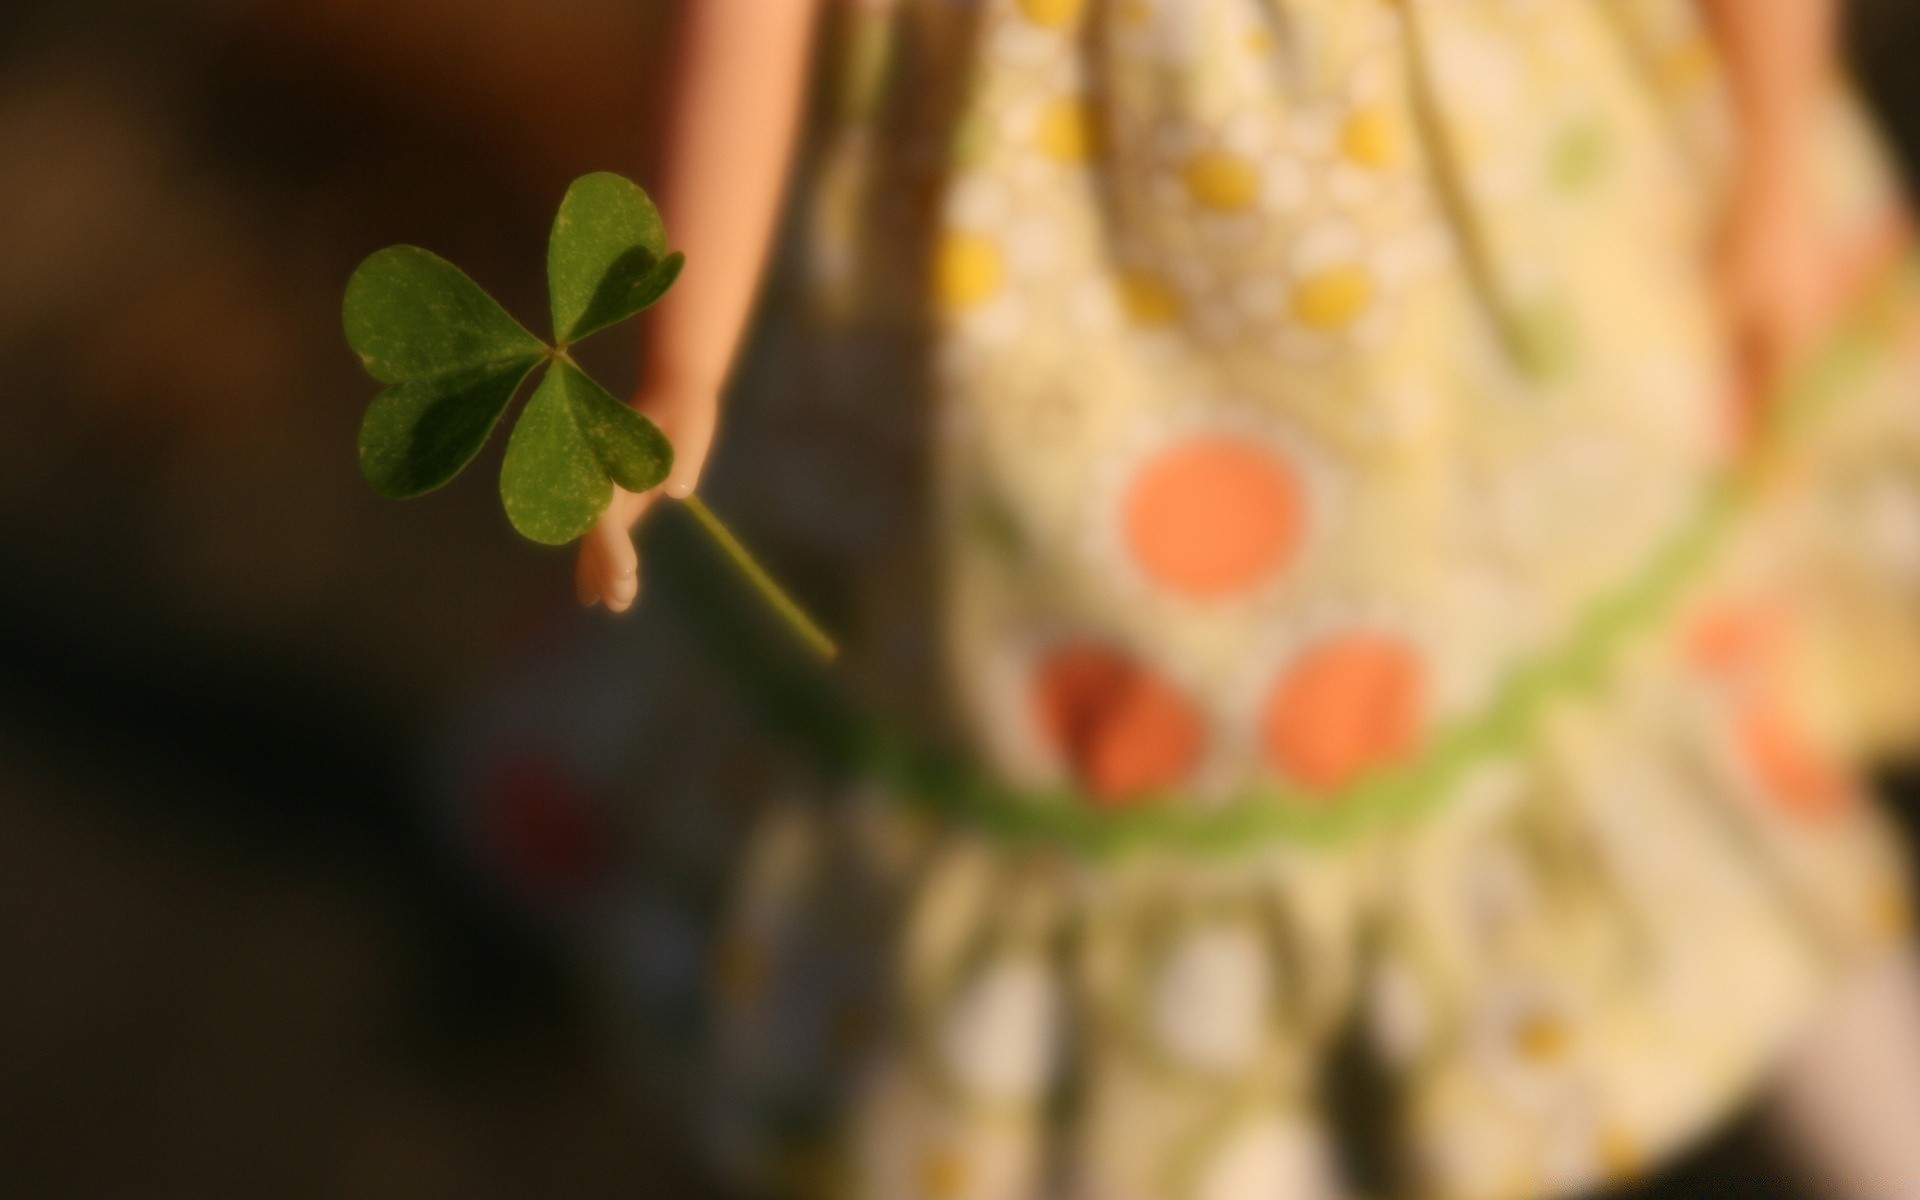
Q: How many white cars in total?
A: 0